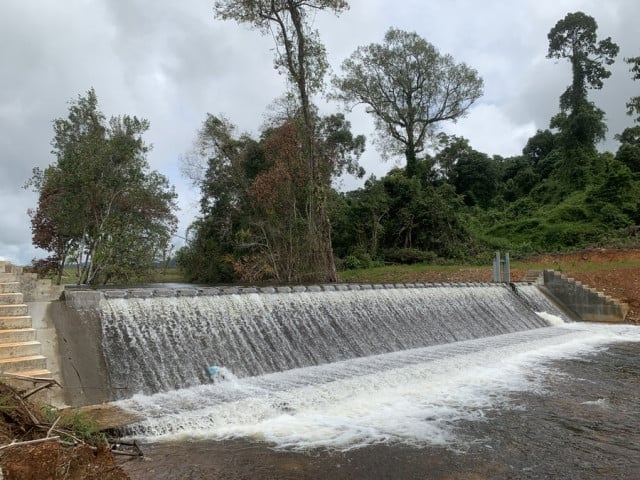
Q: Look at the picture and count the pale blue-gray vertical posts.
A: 2